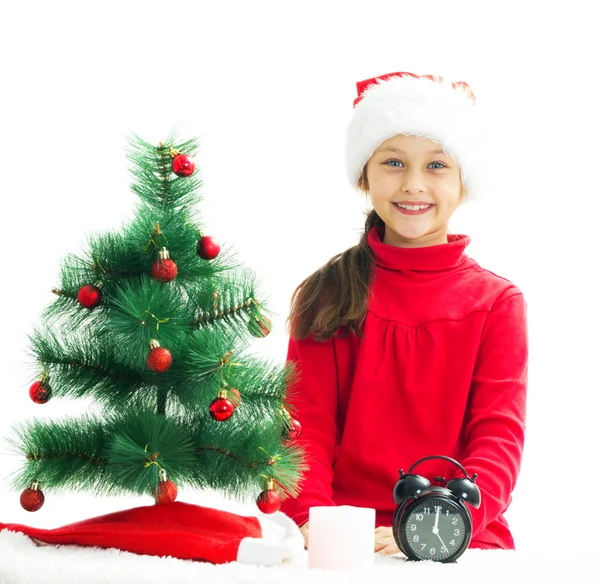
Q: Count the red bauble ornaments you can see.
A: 13